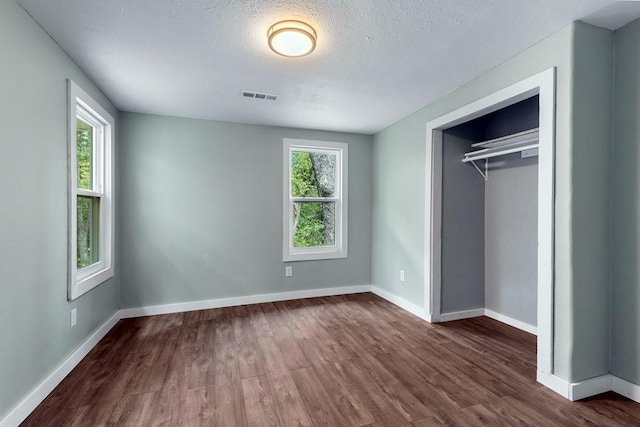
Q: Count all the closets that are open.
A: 1